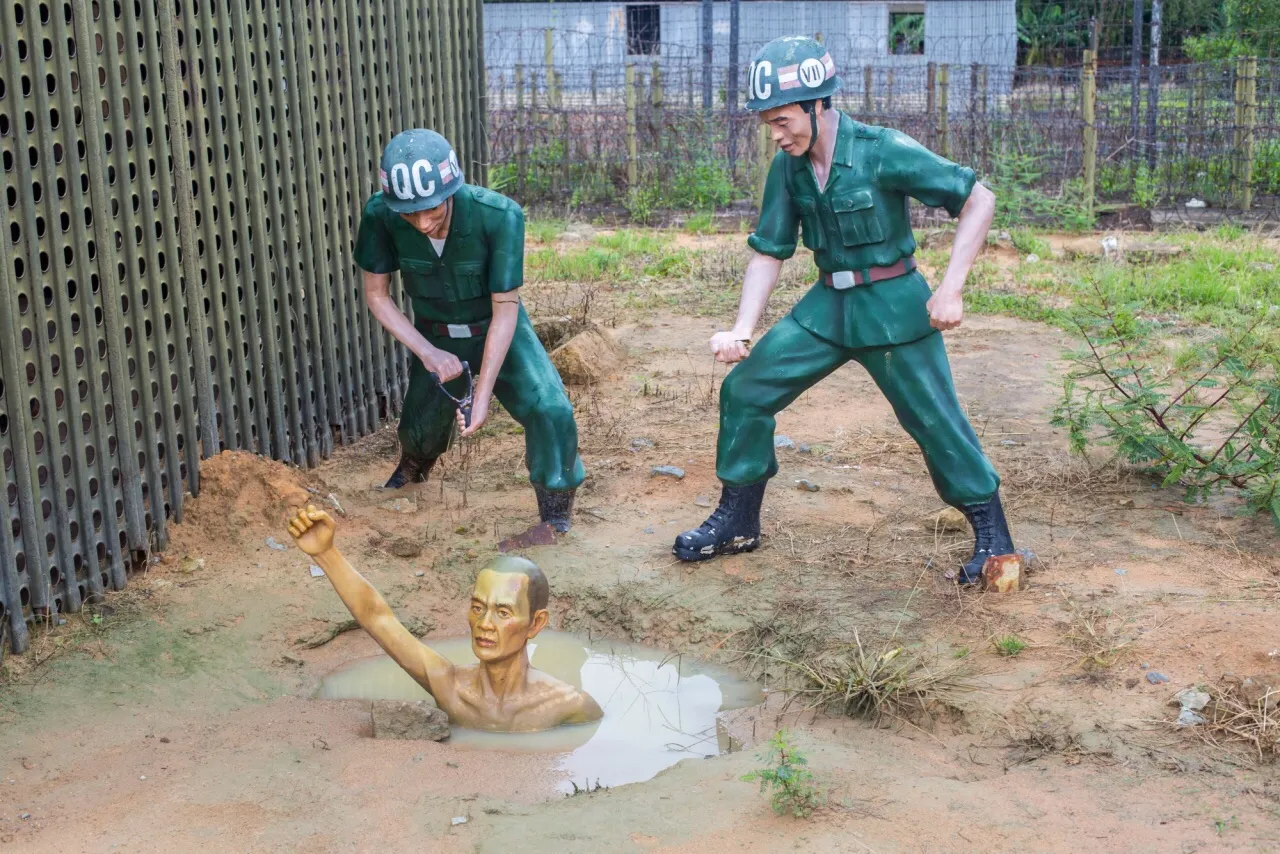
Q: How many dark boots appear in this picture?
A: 4